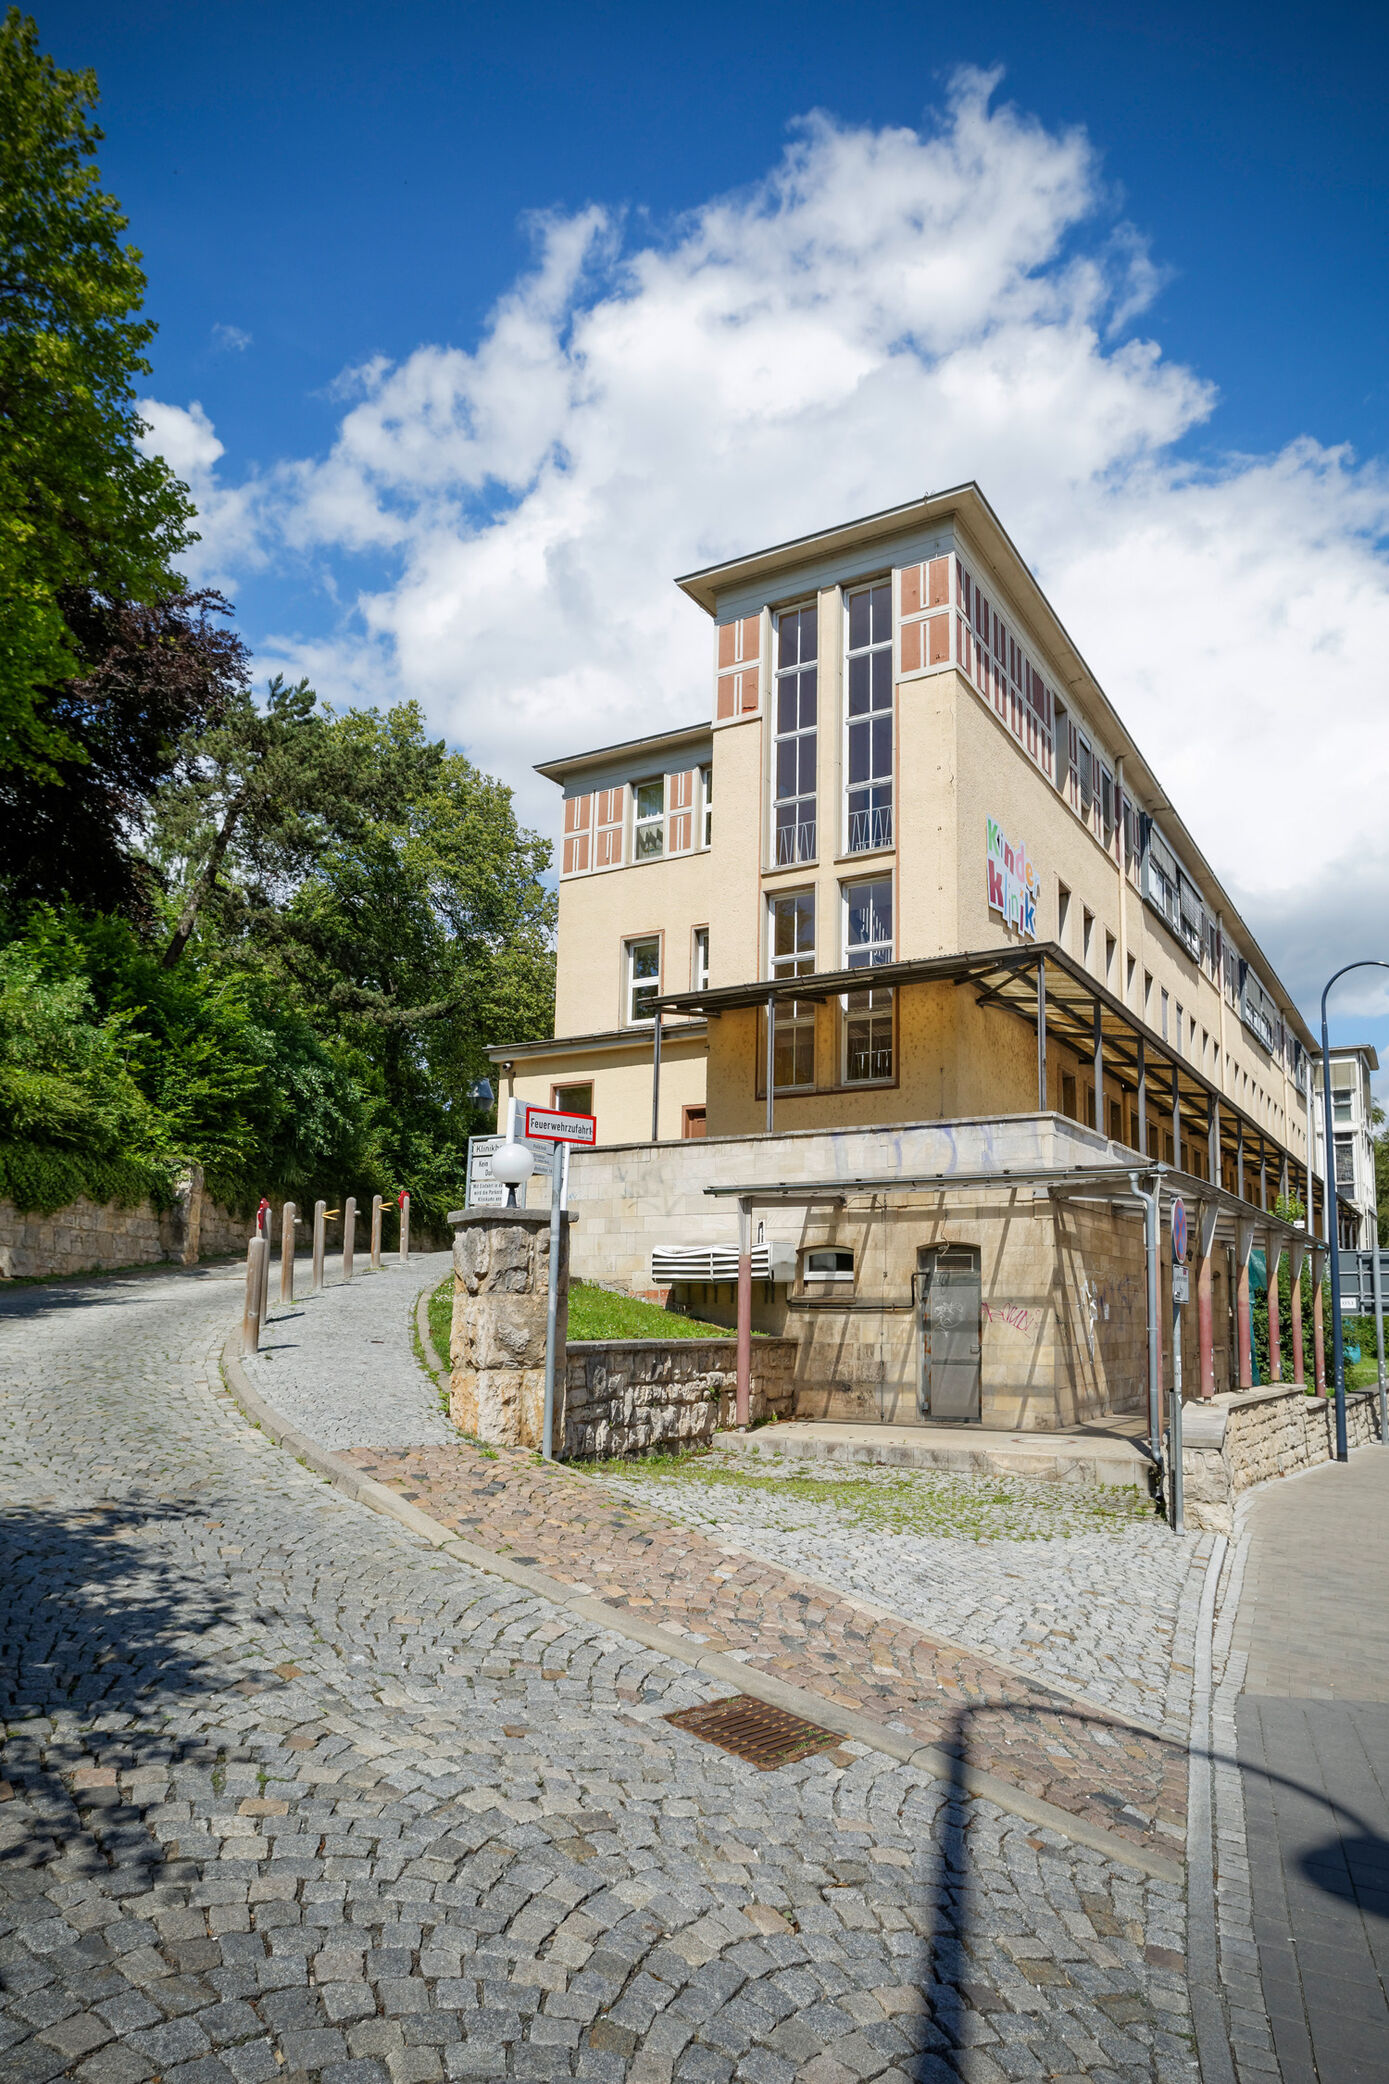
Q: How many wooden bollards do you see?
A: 7